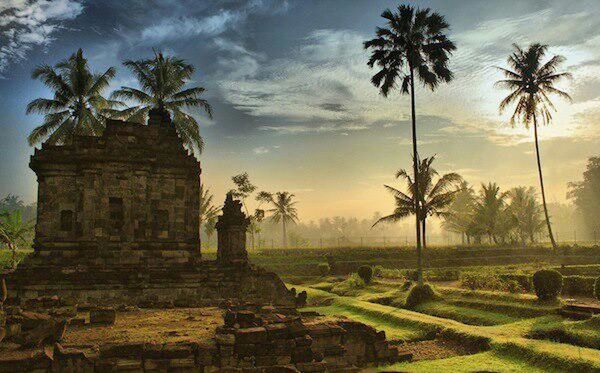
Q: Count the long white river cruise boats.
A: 0